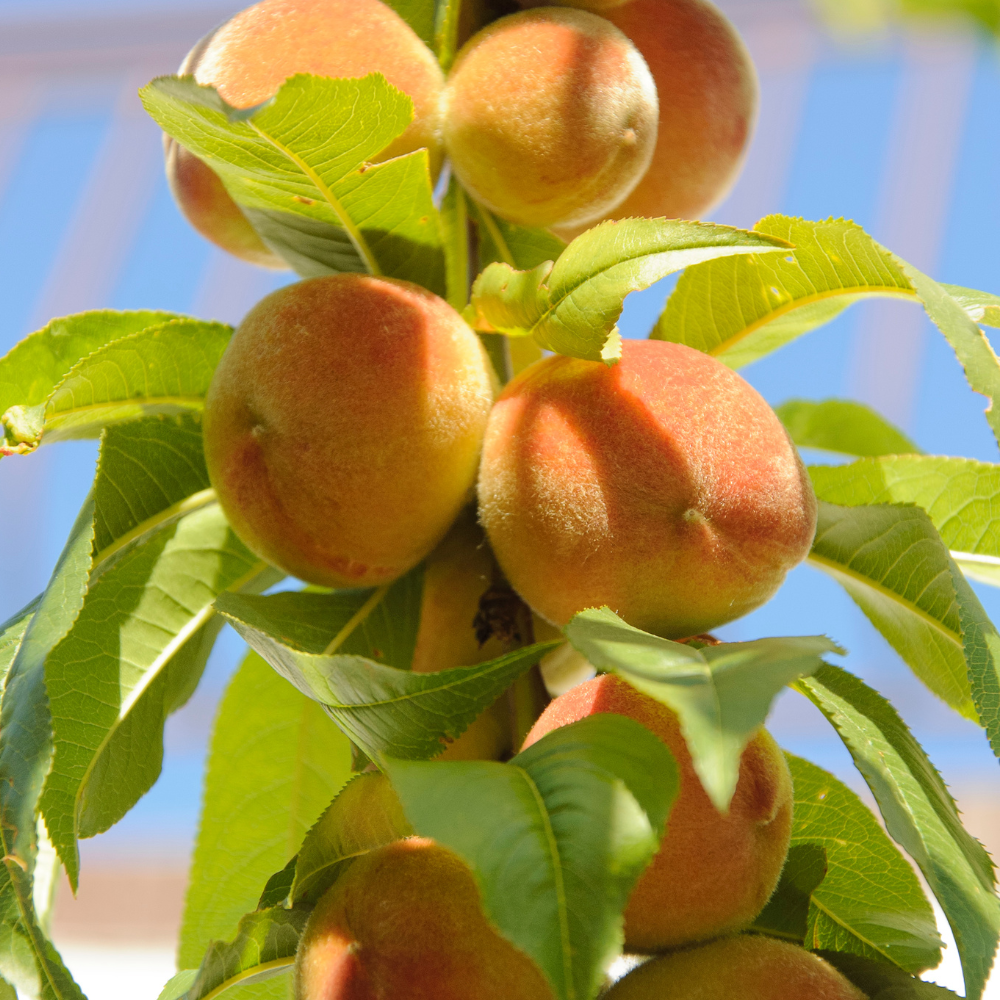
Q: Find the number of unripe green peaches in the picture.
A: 0